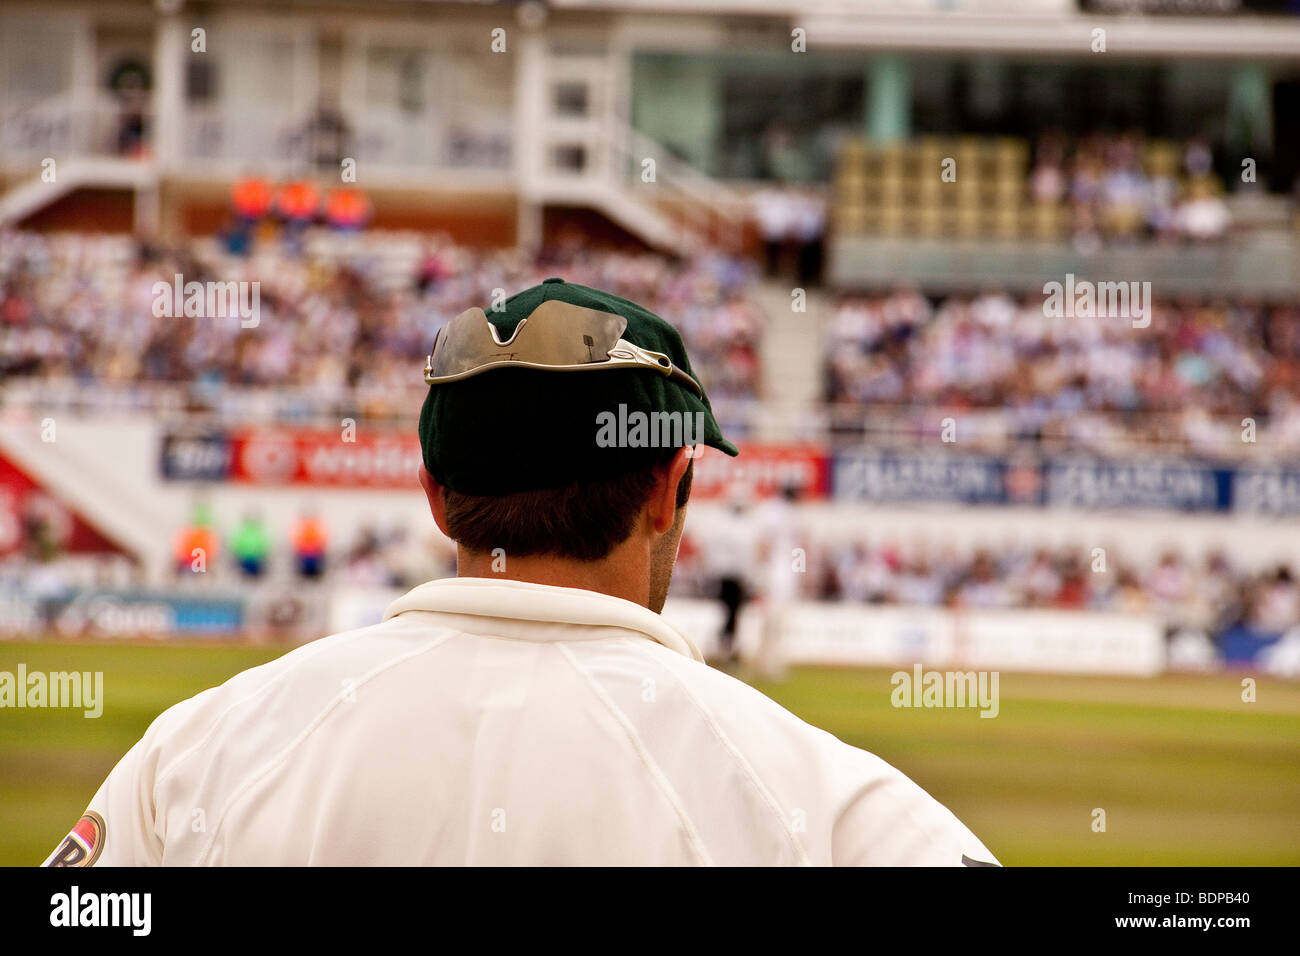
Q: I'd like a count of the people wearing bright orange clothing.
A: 5